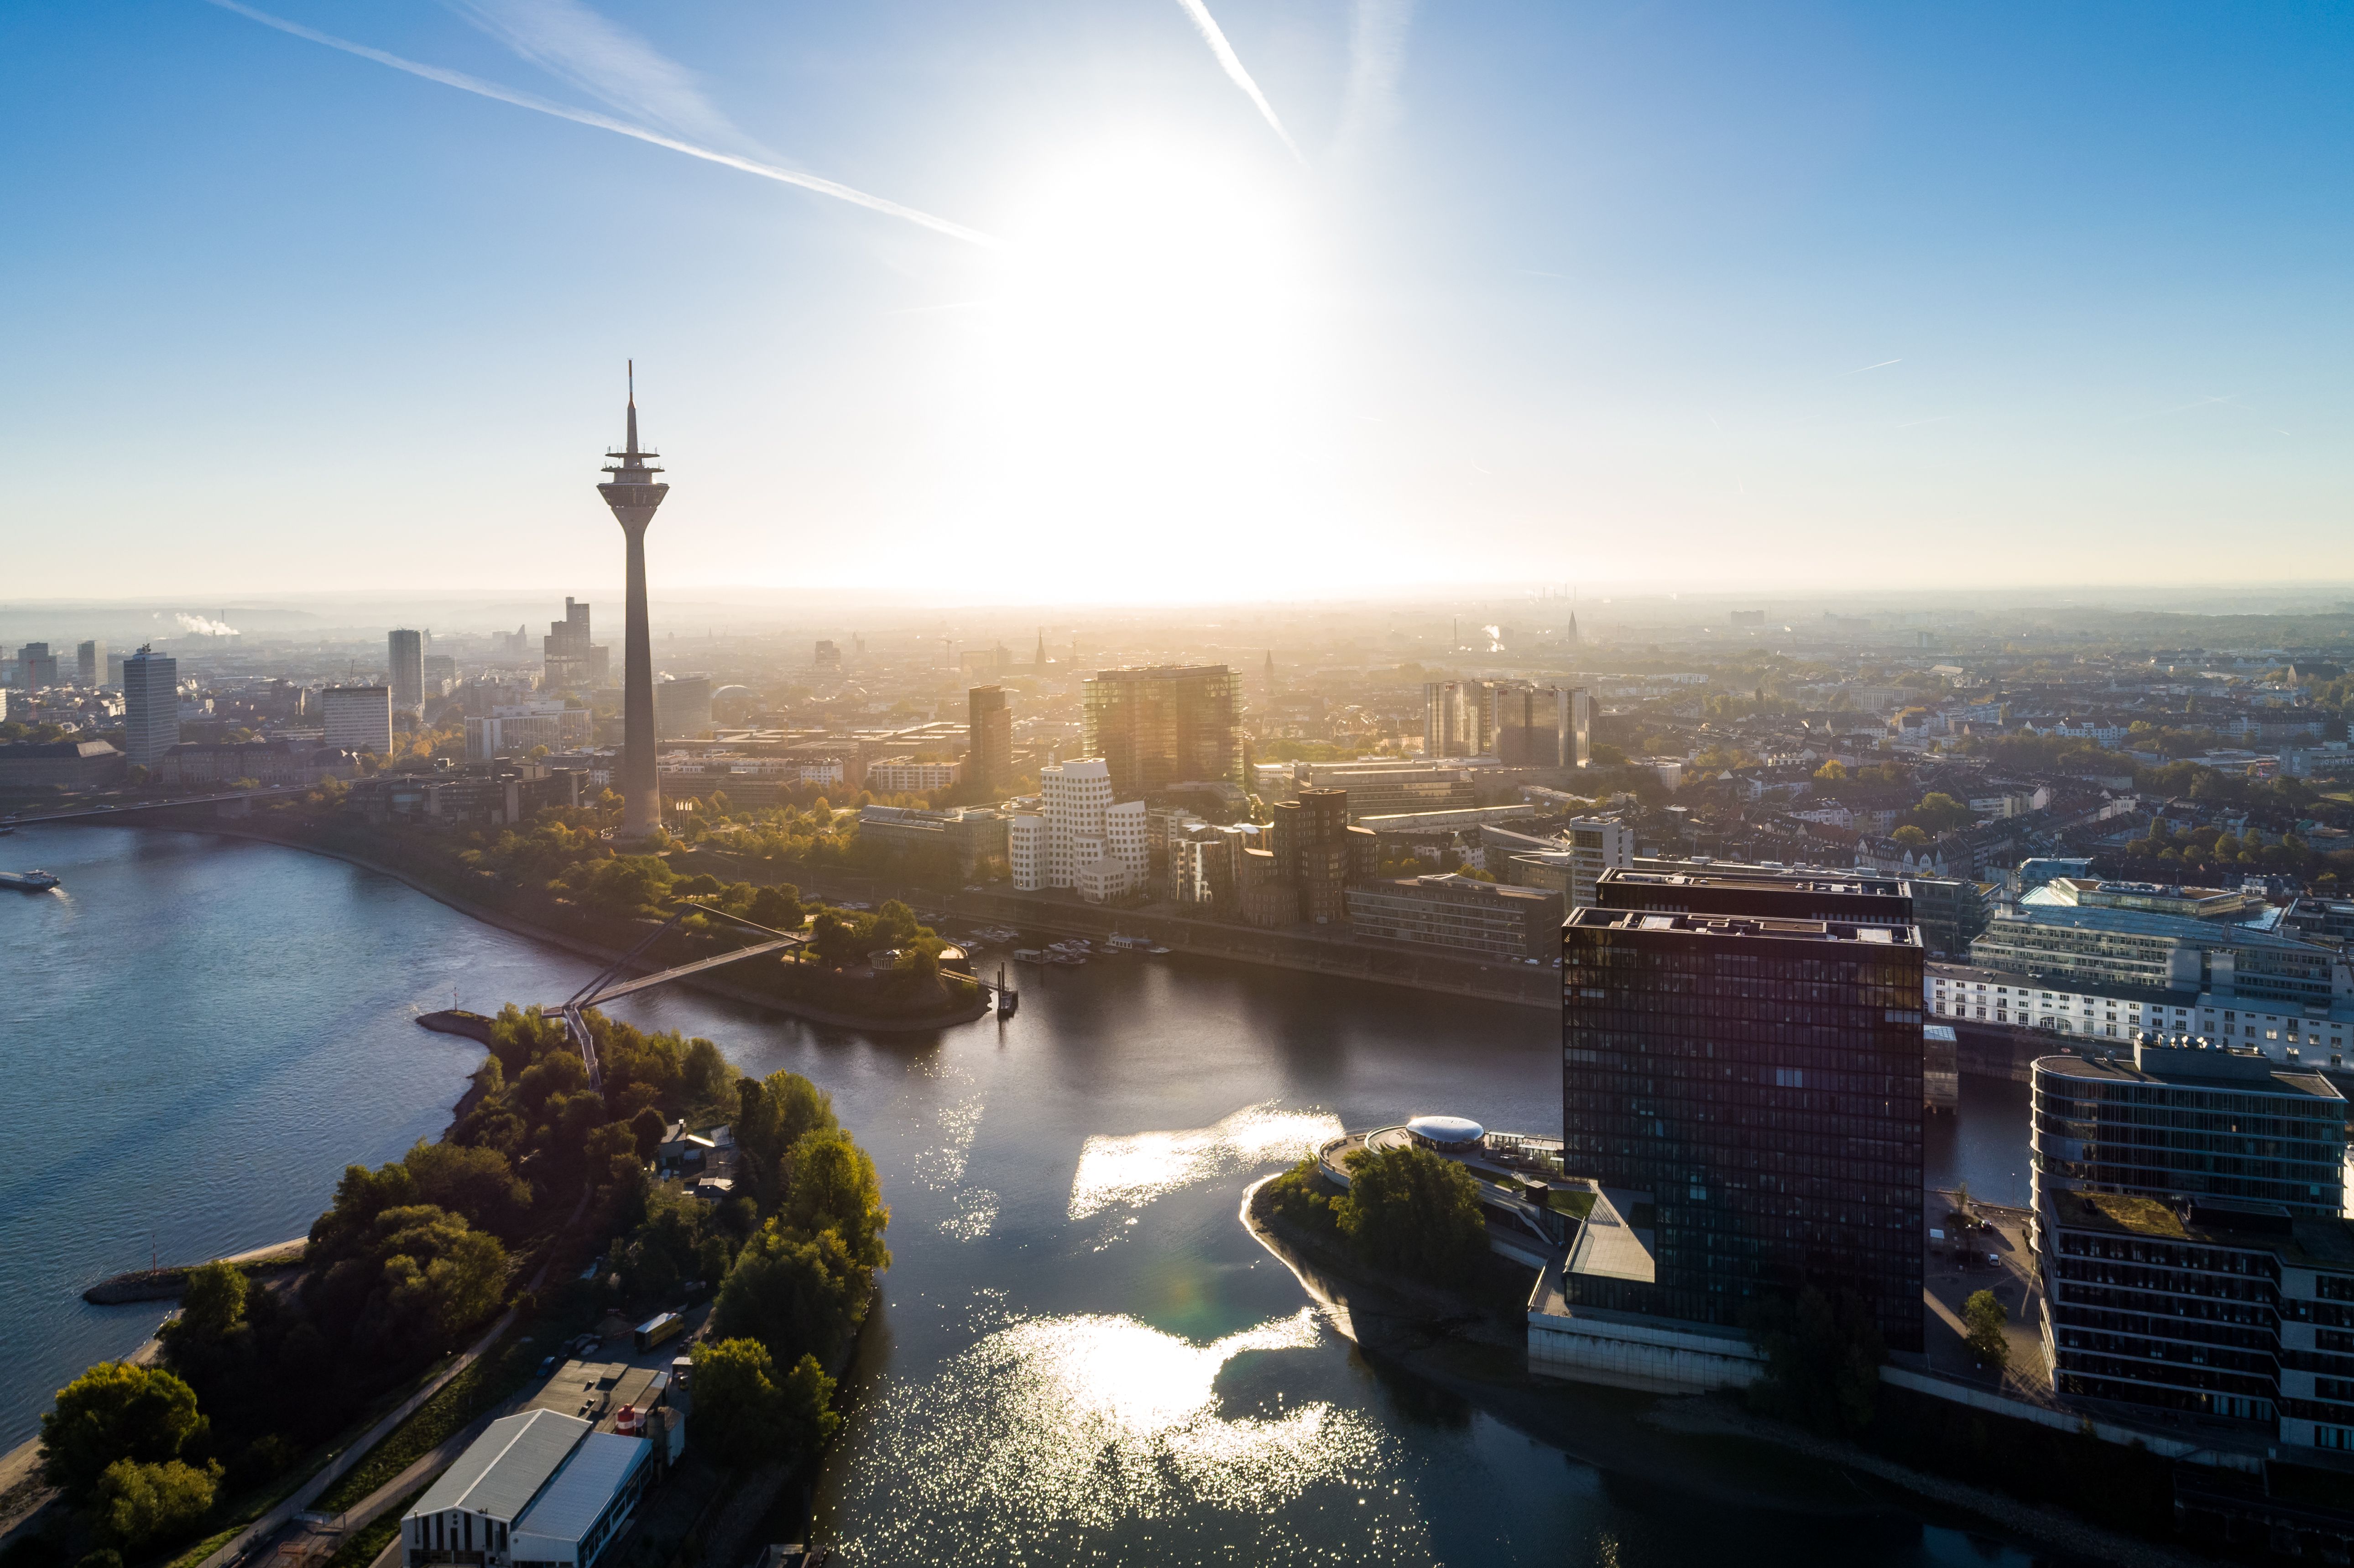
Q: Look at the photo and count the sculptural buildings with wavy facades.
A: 3